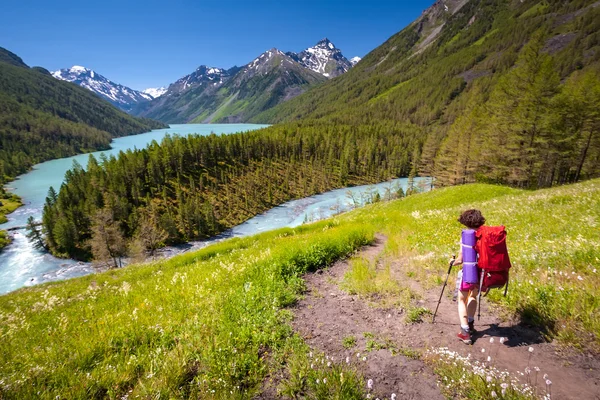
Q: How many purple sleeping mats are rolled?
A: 1